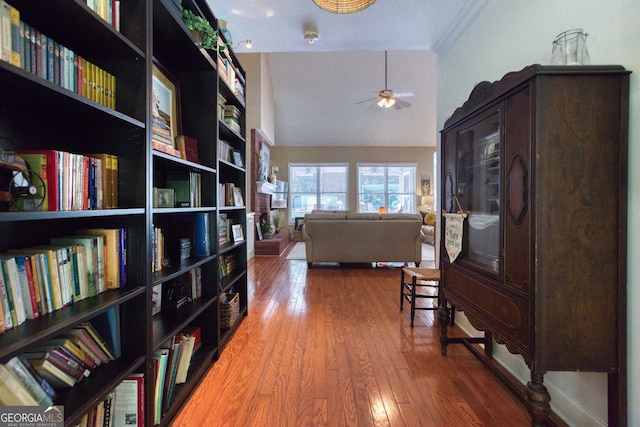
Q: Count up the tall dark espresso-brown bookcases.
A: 3